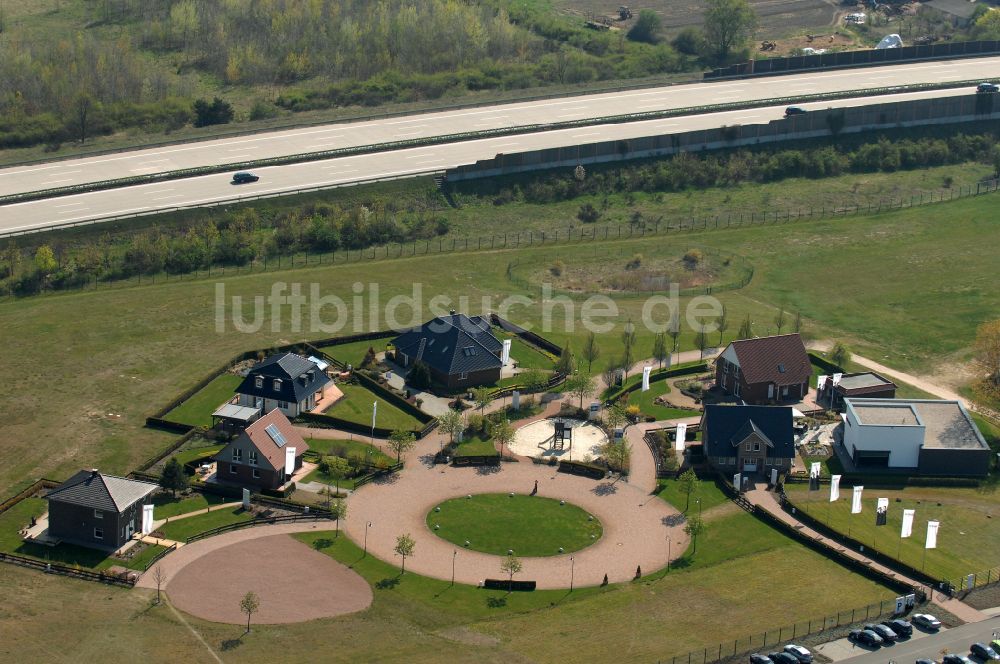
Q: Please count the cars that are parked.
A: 11